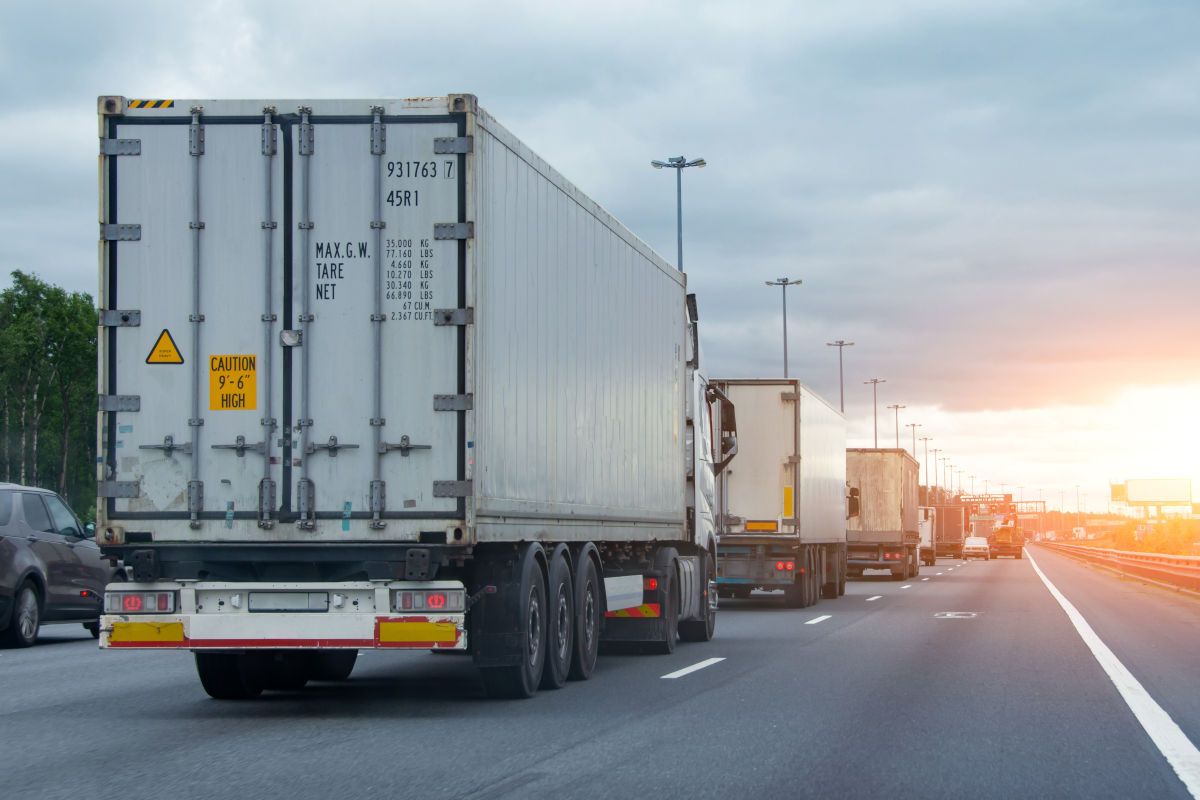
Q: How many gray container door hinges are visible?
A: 10